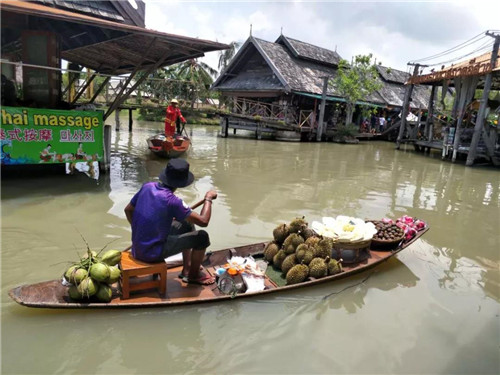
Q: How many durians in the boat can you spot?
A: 13